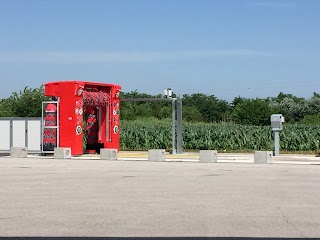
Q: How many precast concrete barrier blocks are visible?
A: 6